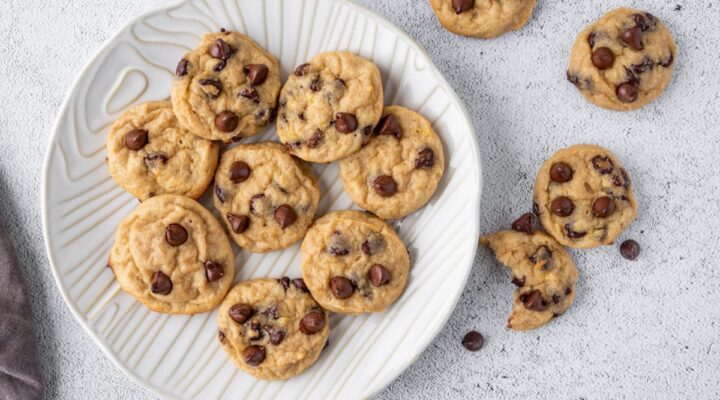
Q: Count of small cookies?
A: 12